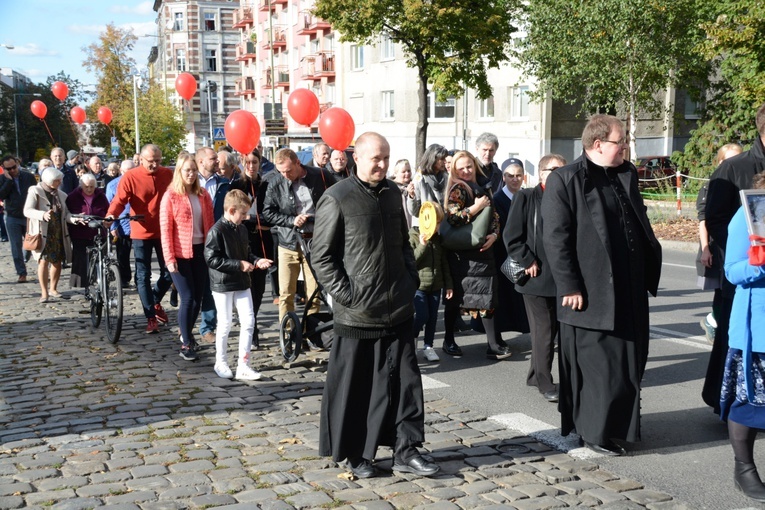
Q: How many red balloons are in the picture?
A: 8